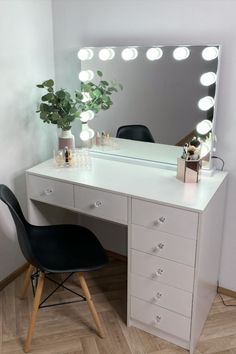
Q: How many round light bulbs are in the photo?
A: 14